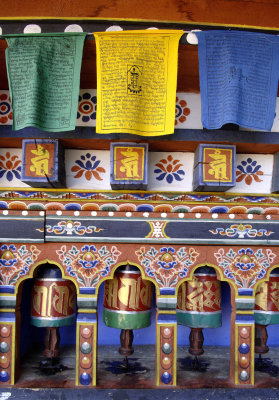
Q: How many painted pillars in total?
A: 4